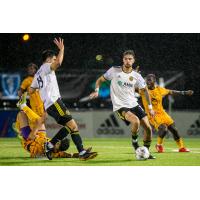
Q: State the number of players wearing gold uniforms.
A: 3